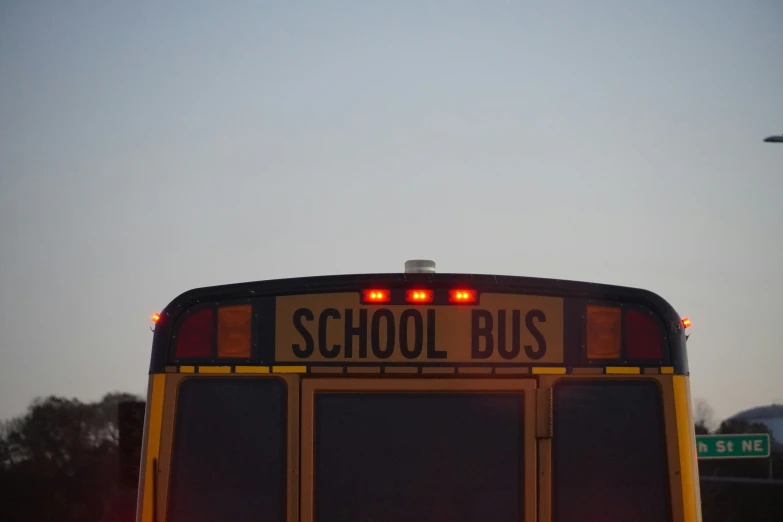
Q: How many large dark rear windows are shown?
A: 3